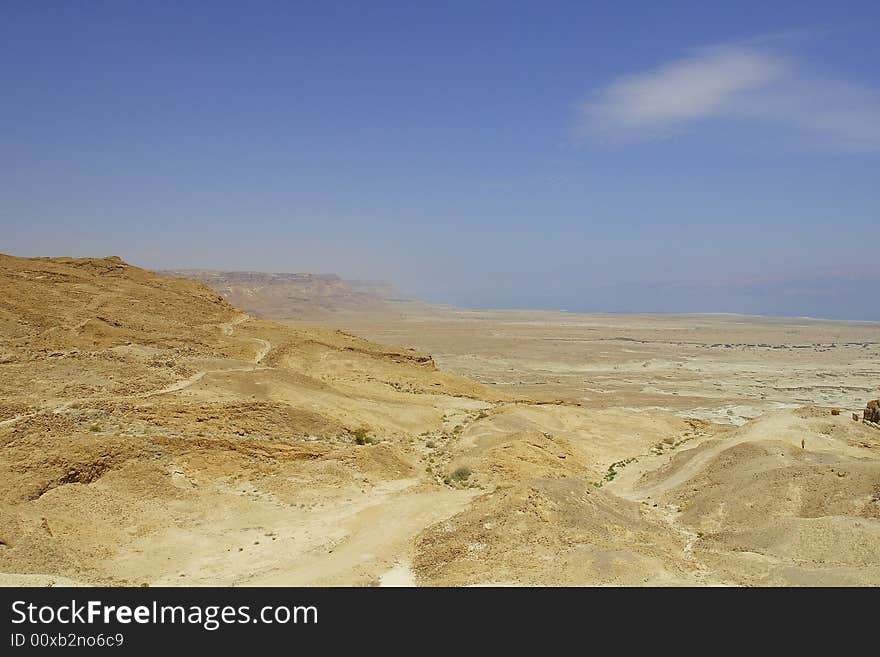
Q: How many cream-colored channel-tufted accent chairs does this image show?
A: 0